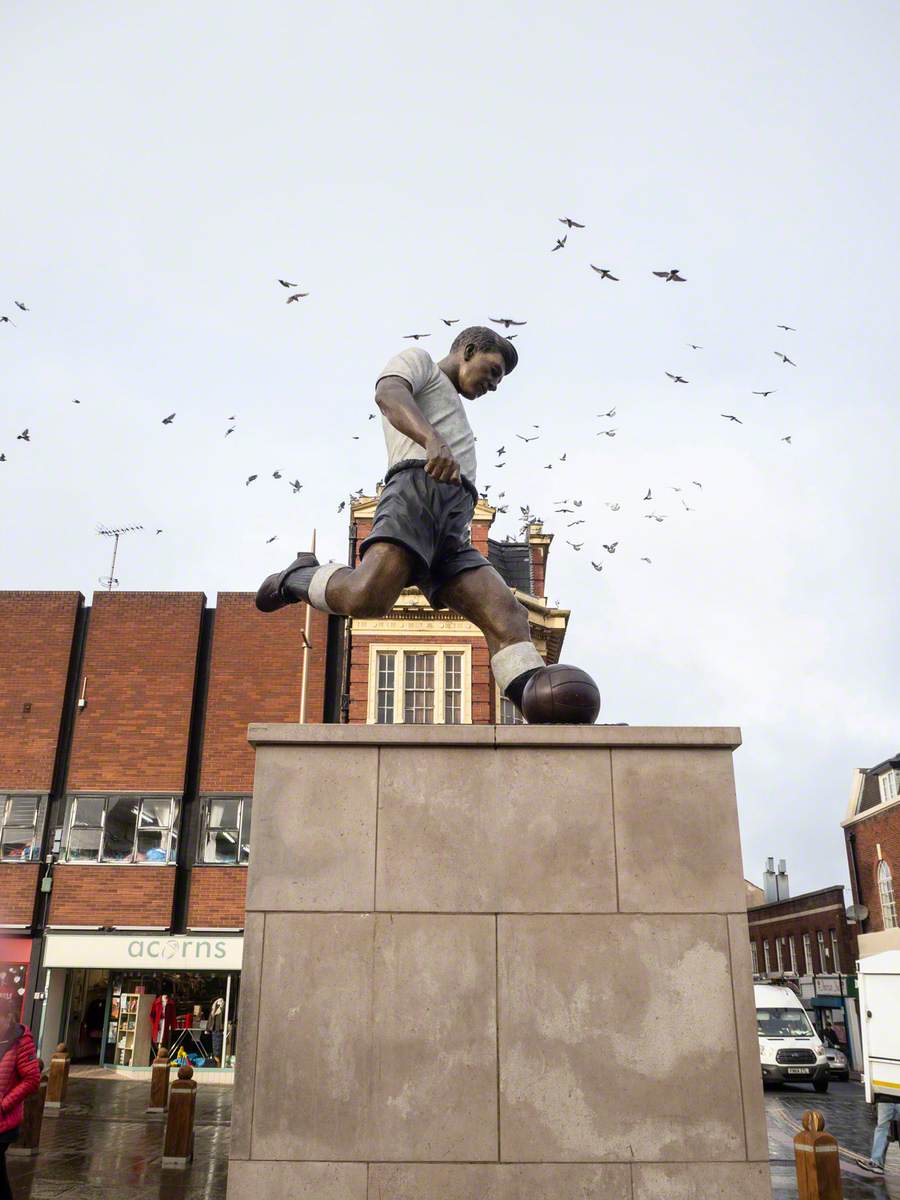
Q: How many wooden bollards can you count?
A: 5